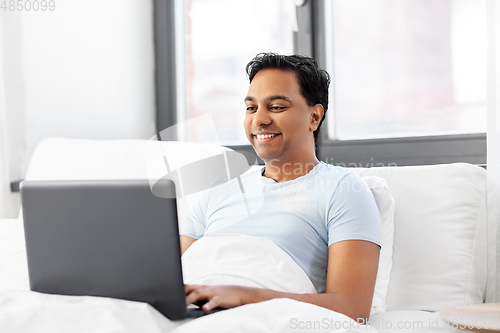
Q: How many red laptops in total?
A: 0